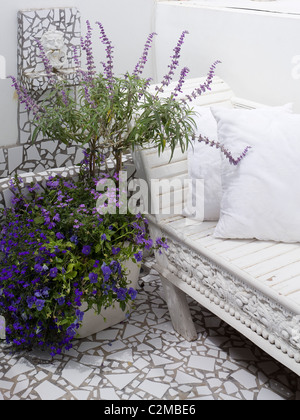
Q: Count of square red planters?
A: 0